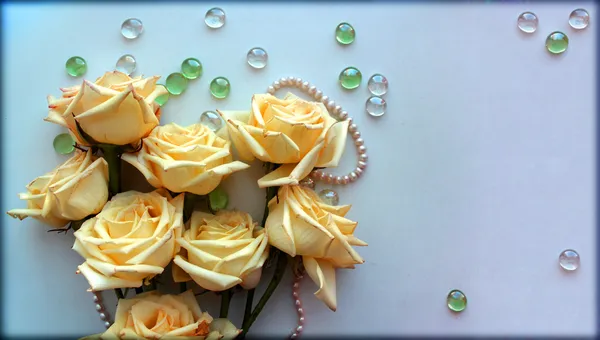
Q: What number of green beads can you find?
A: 11